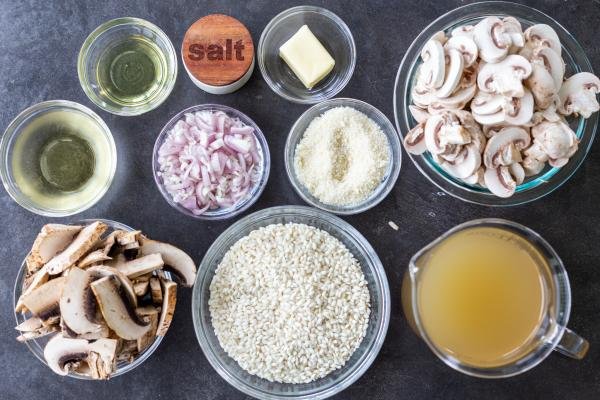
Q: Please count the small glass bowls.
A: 5